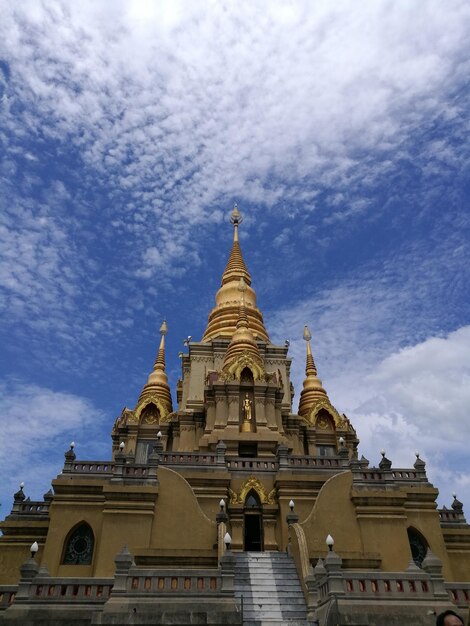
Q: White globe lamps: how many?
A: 13